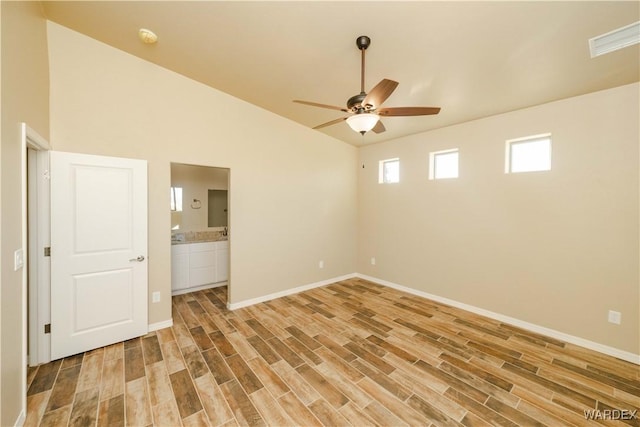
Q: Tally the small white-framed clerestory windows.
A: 3